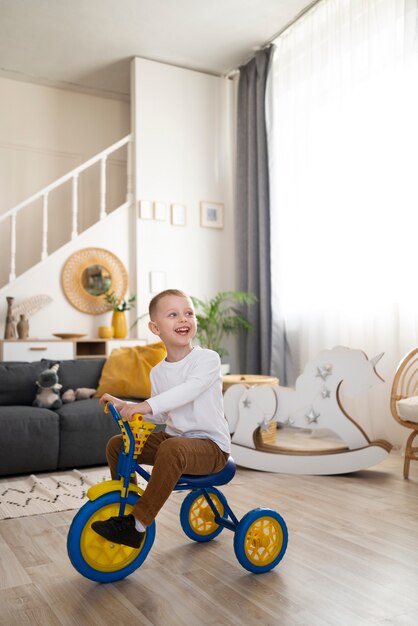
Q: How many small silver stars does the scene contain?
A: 6